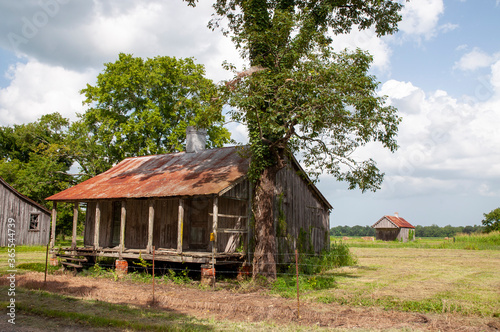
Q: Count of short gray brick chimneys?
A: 1